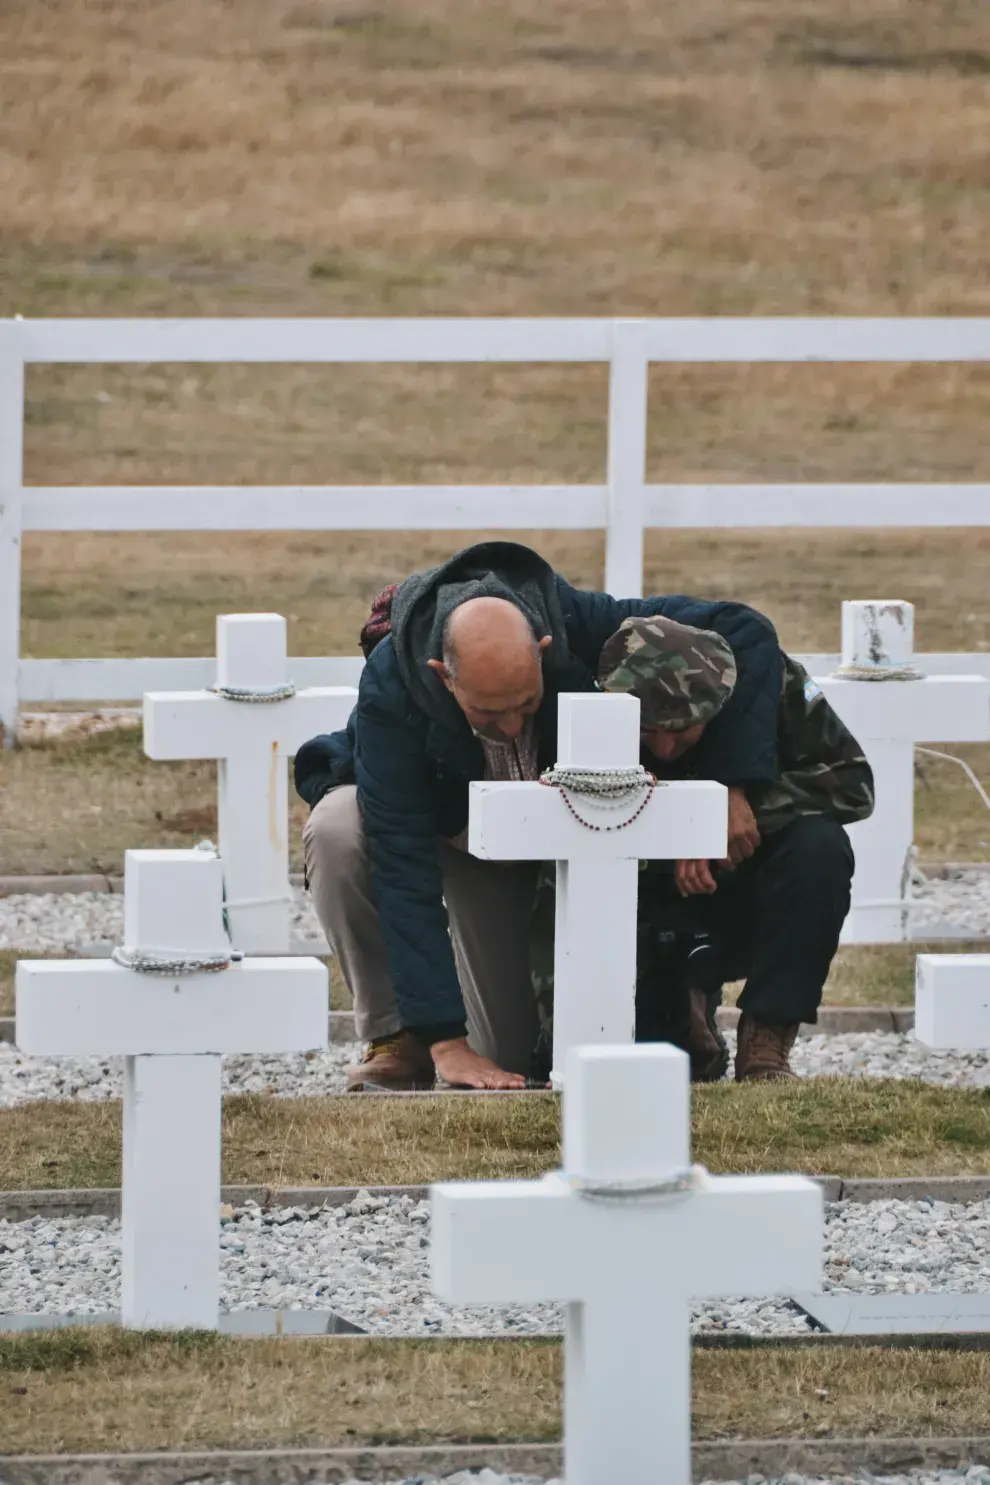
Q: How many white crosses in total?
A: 6